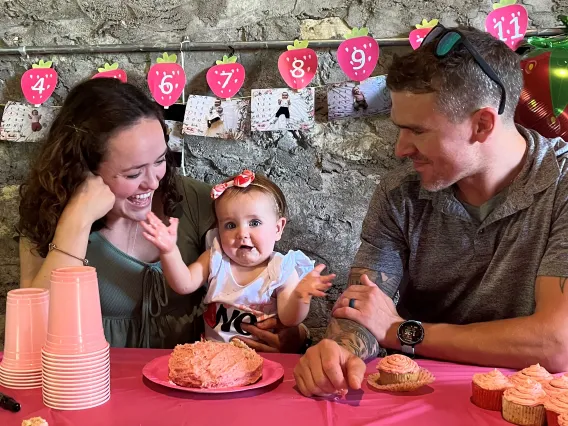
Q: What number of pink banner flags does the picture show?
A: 8